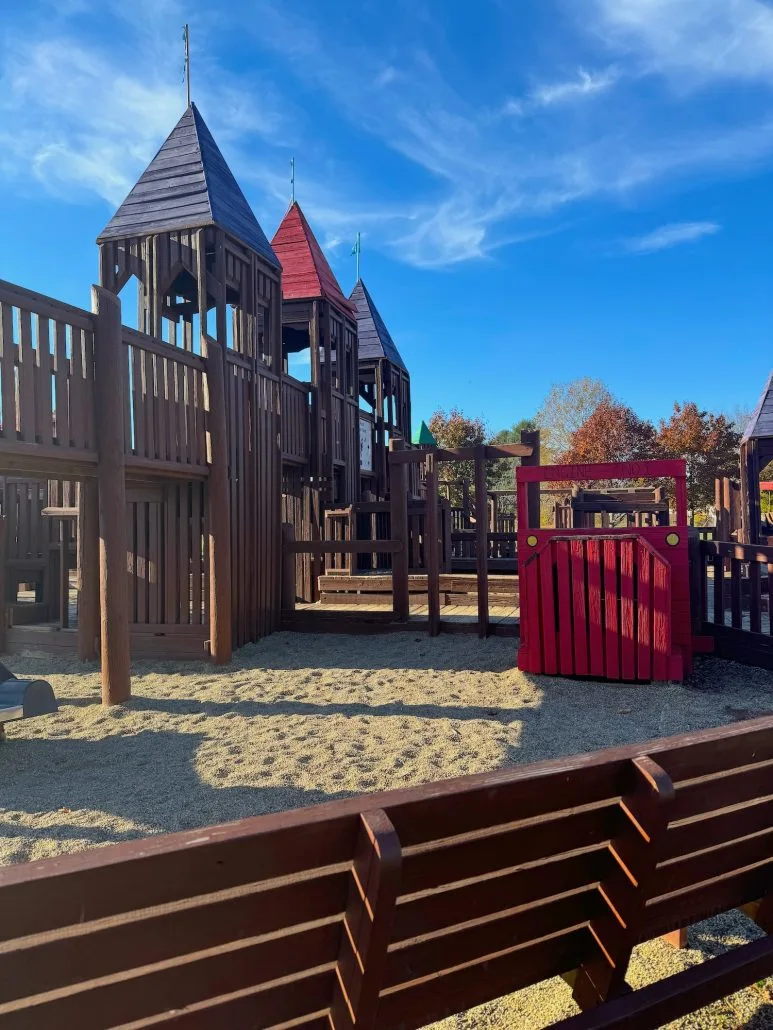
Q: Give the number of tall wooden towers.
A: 3